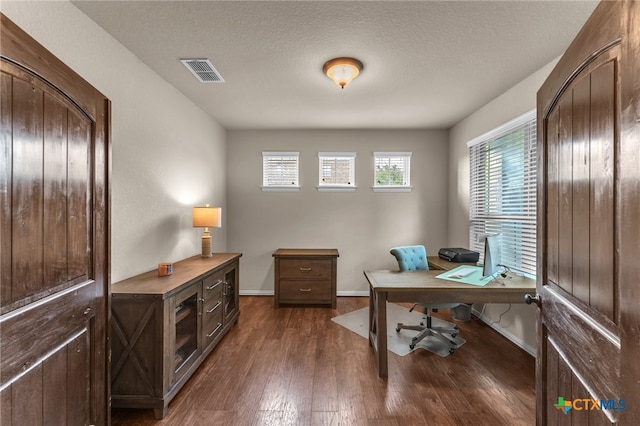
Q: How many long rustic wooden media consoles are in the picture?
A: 1